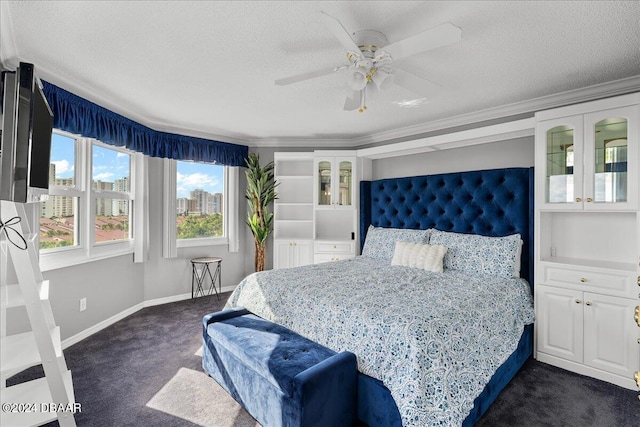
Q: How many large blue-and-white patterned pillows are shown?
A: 2